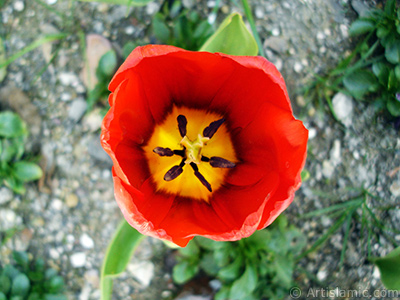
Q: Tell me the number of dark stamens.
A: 6